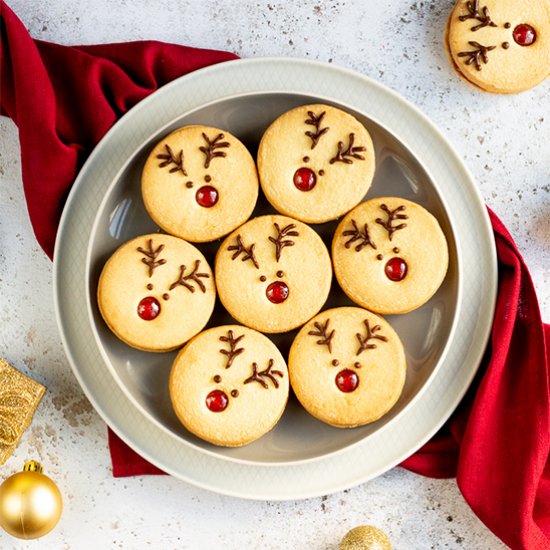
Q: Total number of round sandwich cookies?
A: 8